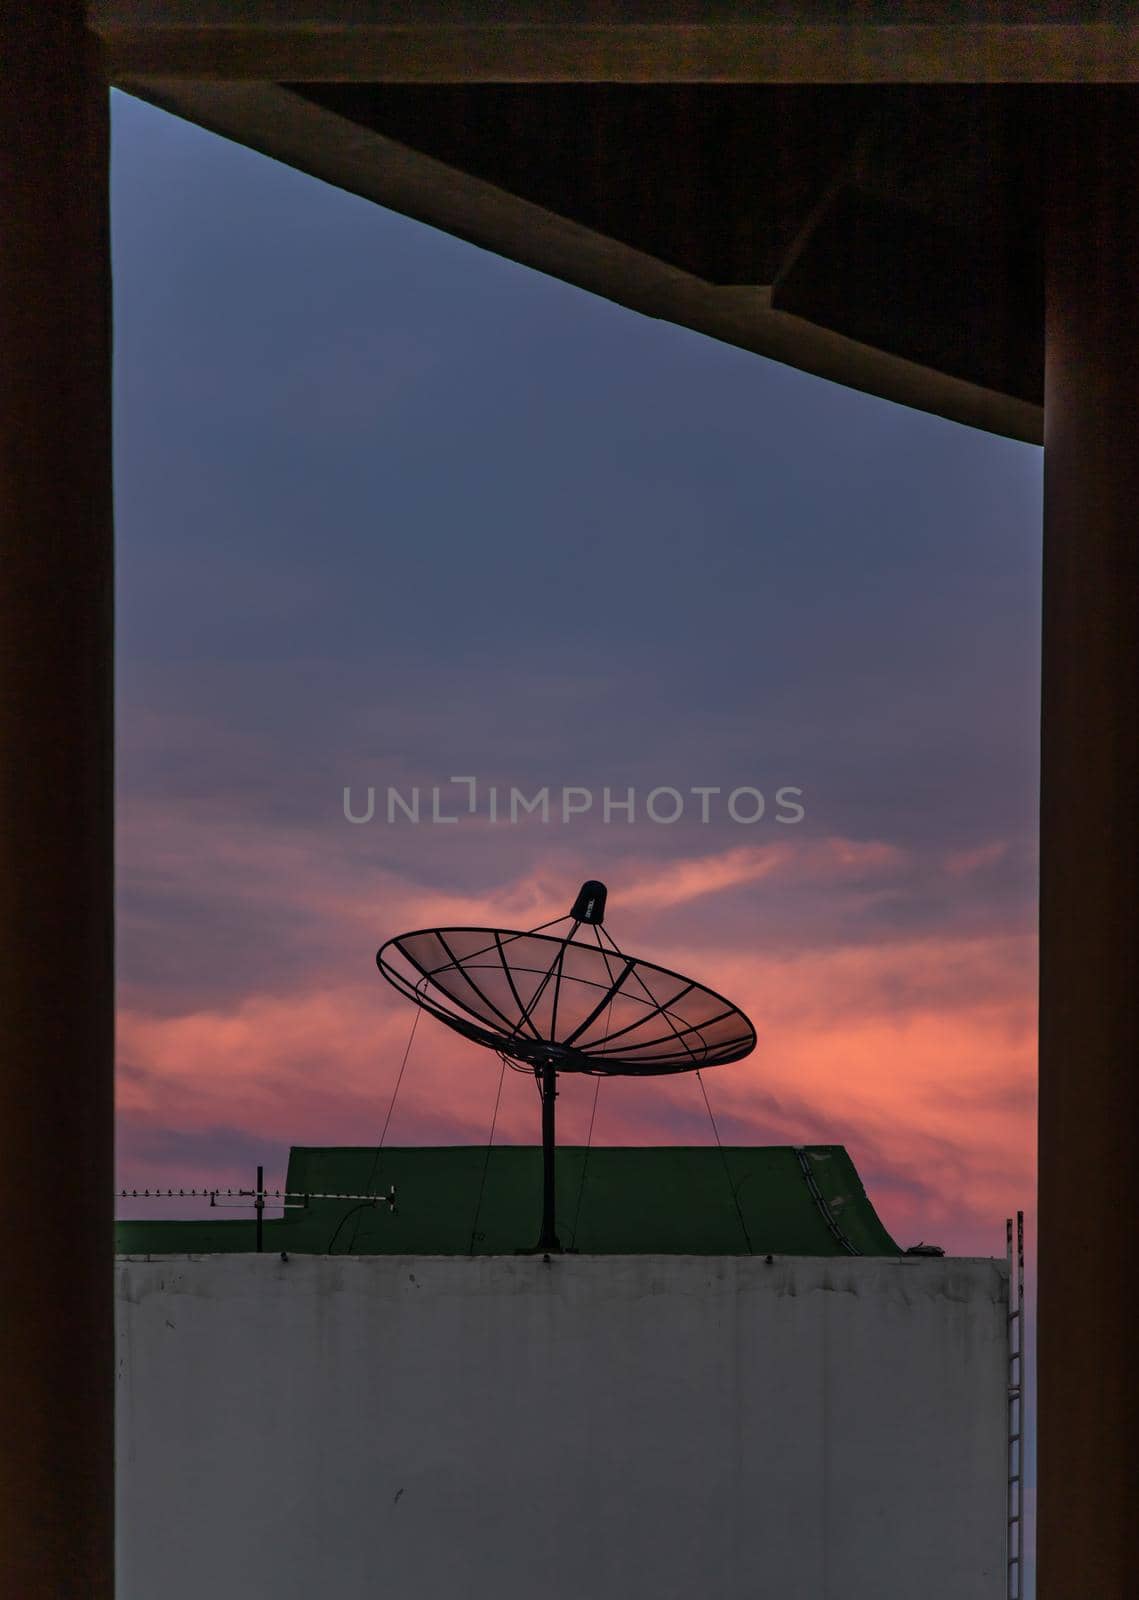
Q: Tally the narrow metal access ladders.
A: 1